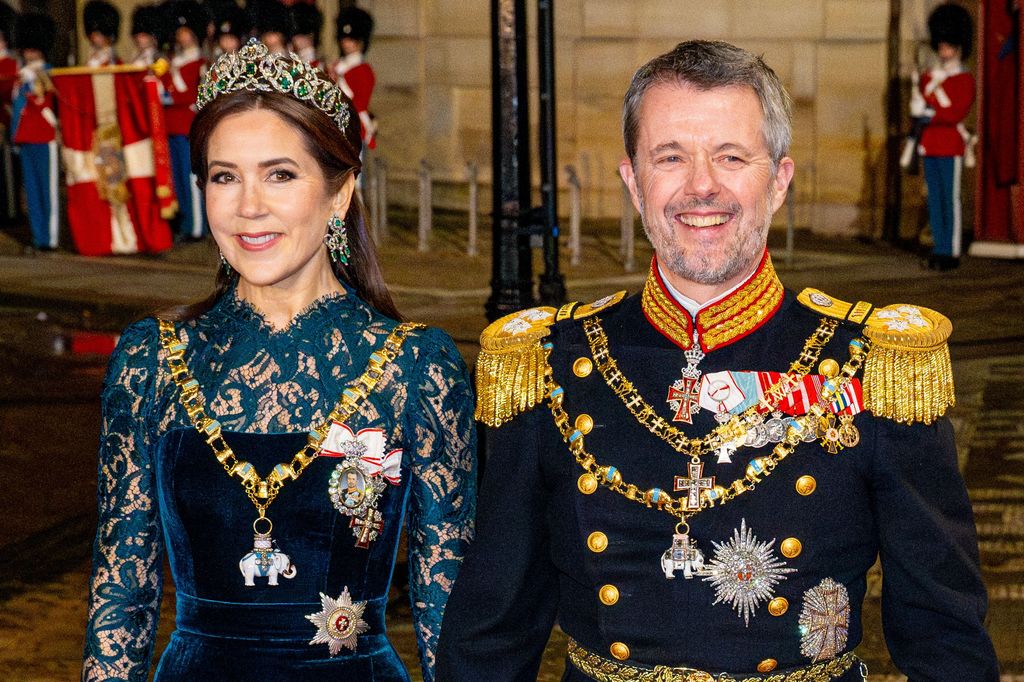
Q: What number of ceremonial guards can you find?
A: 10